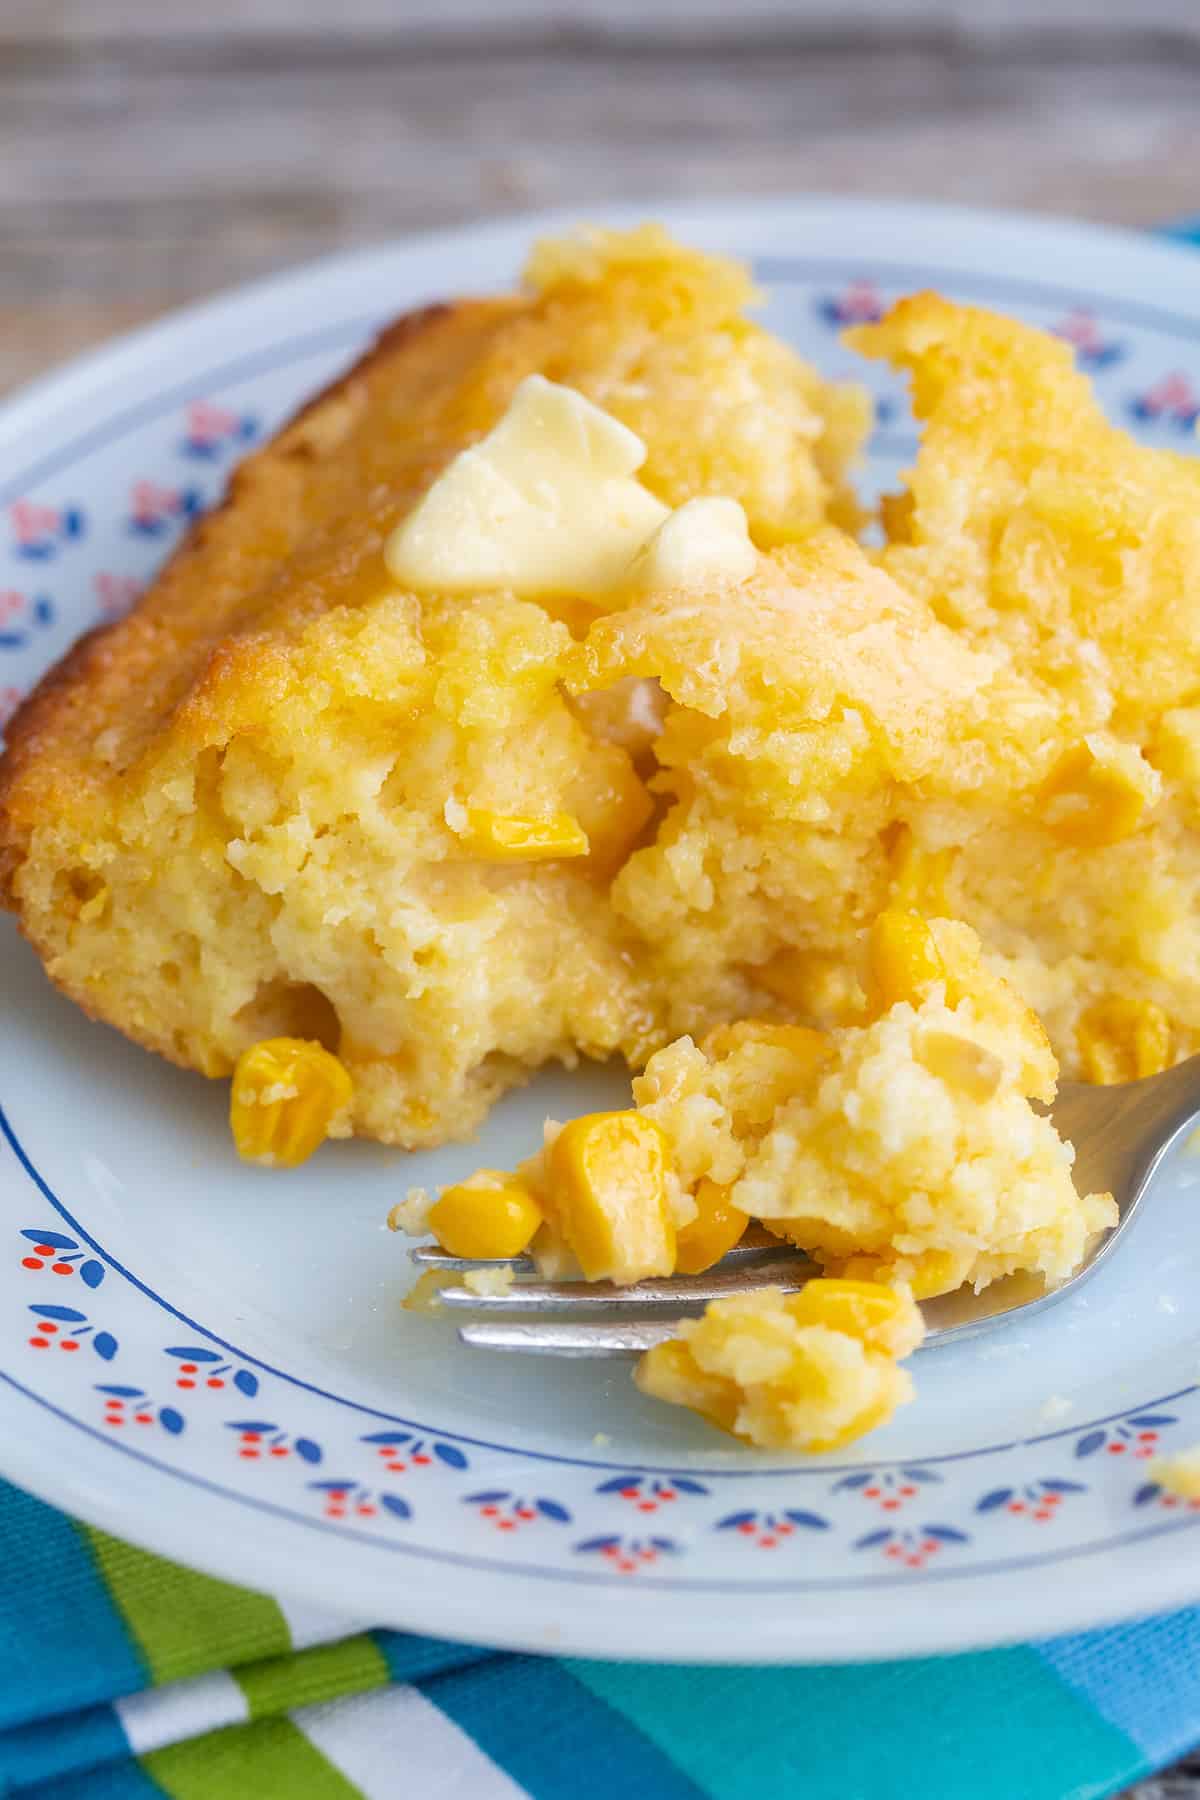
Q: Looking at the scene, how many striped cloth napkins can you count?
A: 1